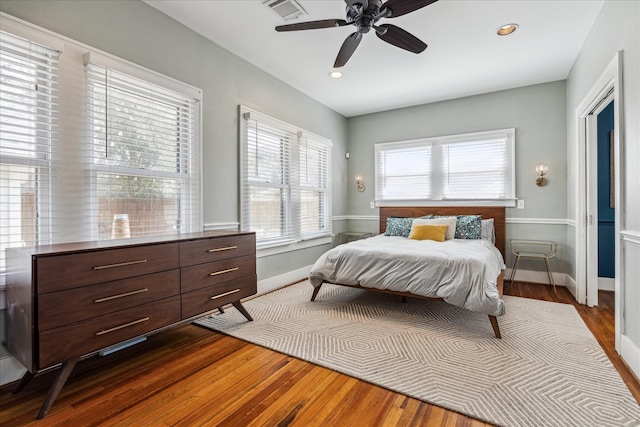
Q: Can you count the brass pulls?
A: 6